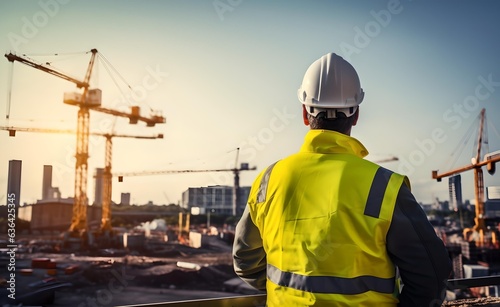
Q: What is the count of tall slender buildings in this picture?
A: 4